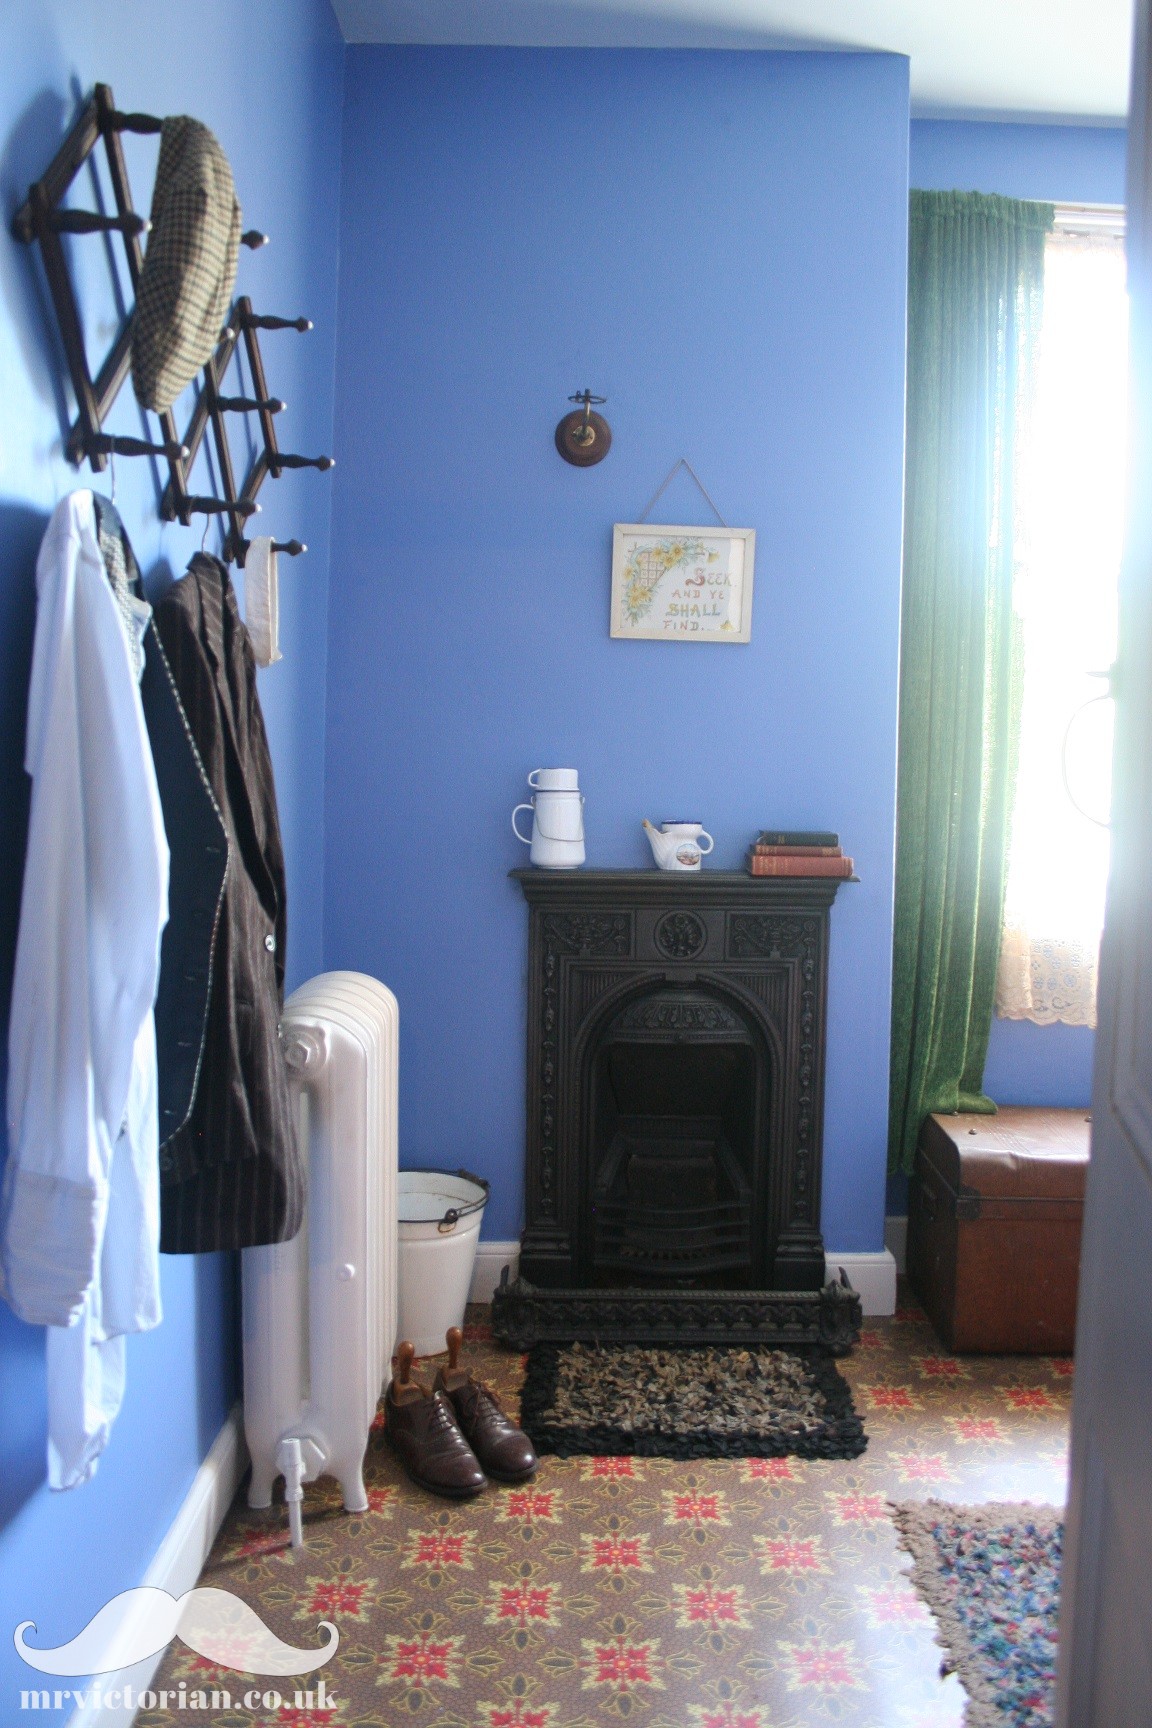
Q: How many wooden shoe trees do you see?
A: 2